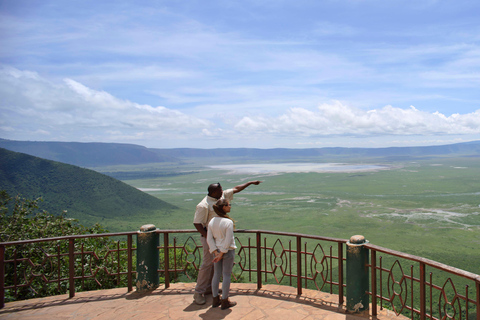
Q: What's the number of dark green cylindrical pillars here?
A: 2